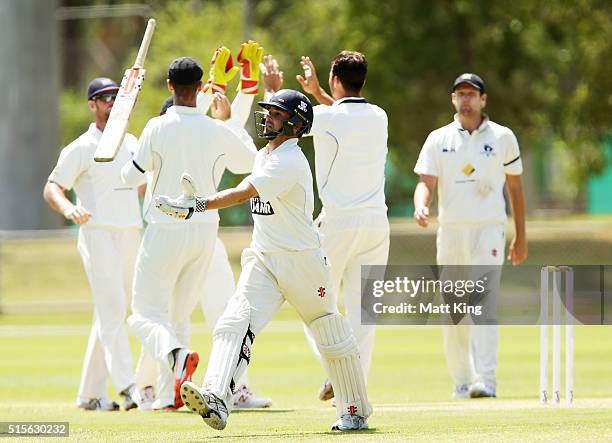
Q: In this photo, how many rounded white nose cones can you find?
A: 0